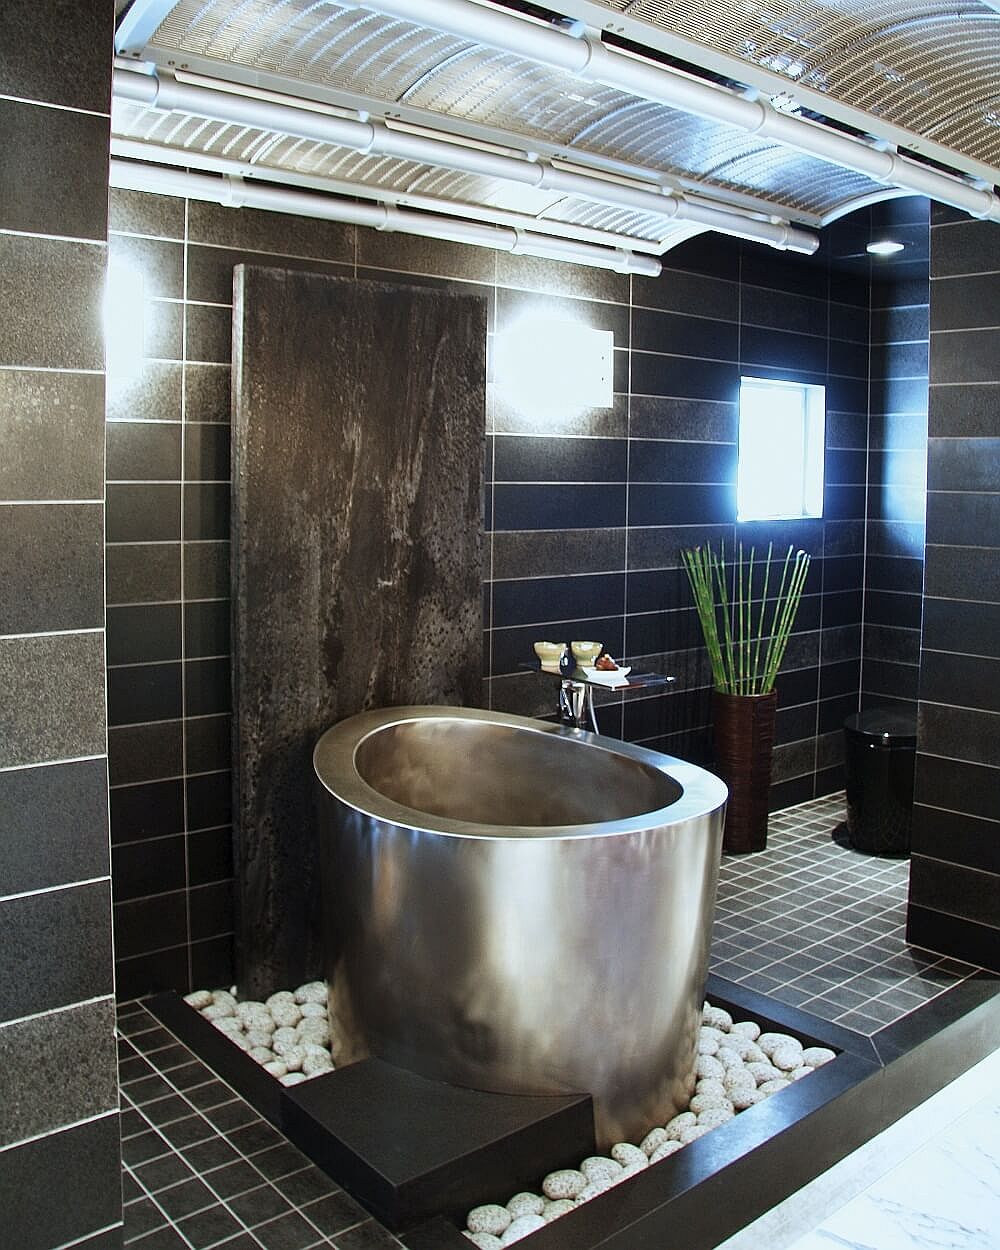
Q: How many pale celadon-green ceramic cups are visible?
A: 2